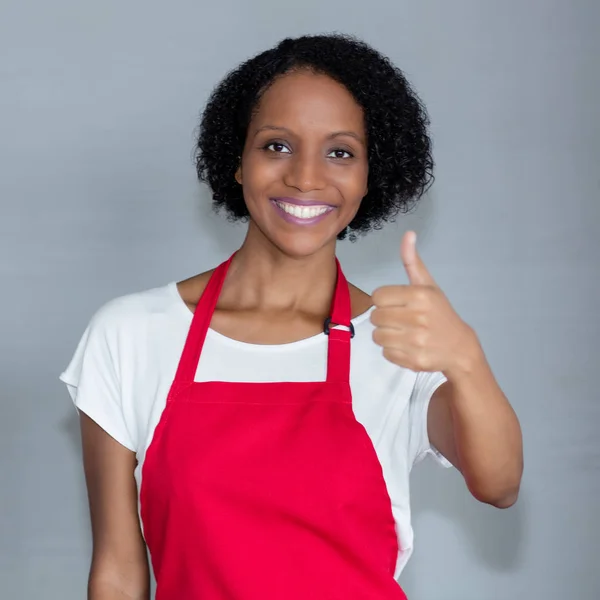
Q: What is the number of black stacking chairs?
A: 0